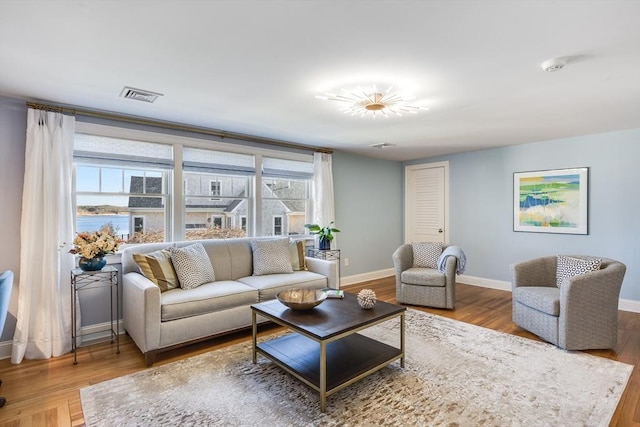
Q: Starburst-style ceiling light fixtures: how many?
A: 1